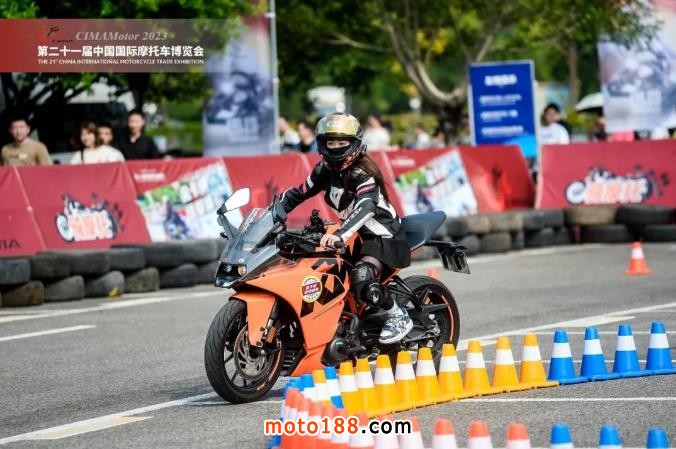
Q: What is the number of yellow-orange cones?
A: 10